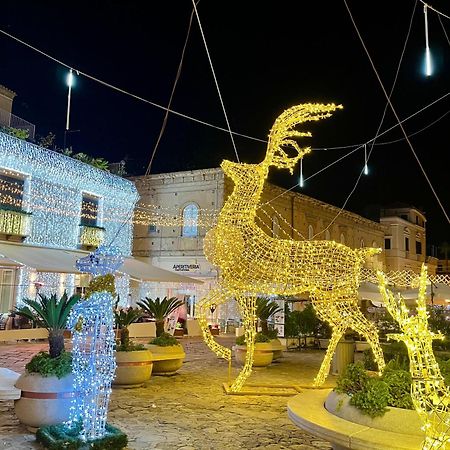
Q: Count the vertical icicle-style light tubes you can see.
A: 4